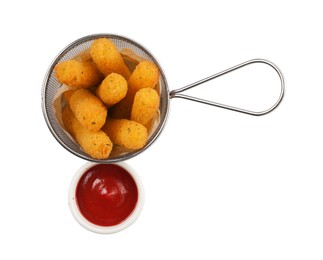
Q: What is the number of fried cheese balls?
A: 8